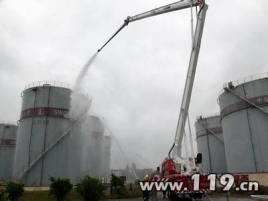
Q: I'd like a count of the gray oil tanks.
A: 6